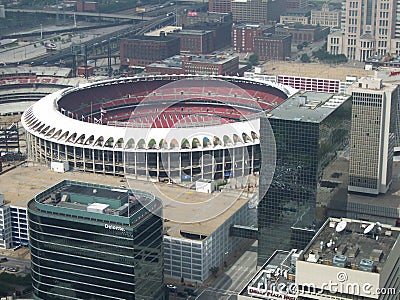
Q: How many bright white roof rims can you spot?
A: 1